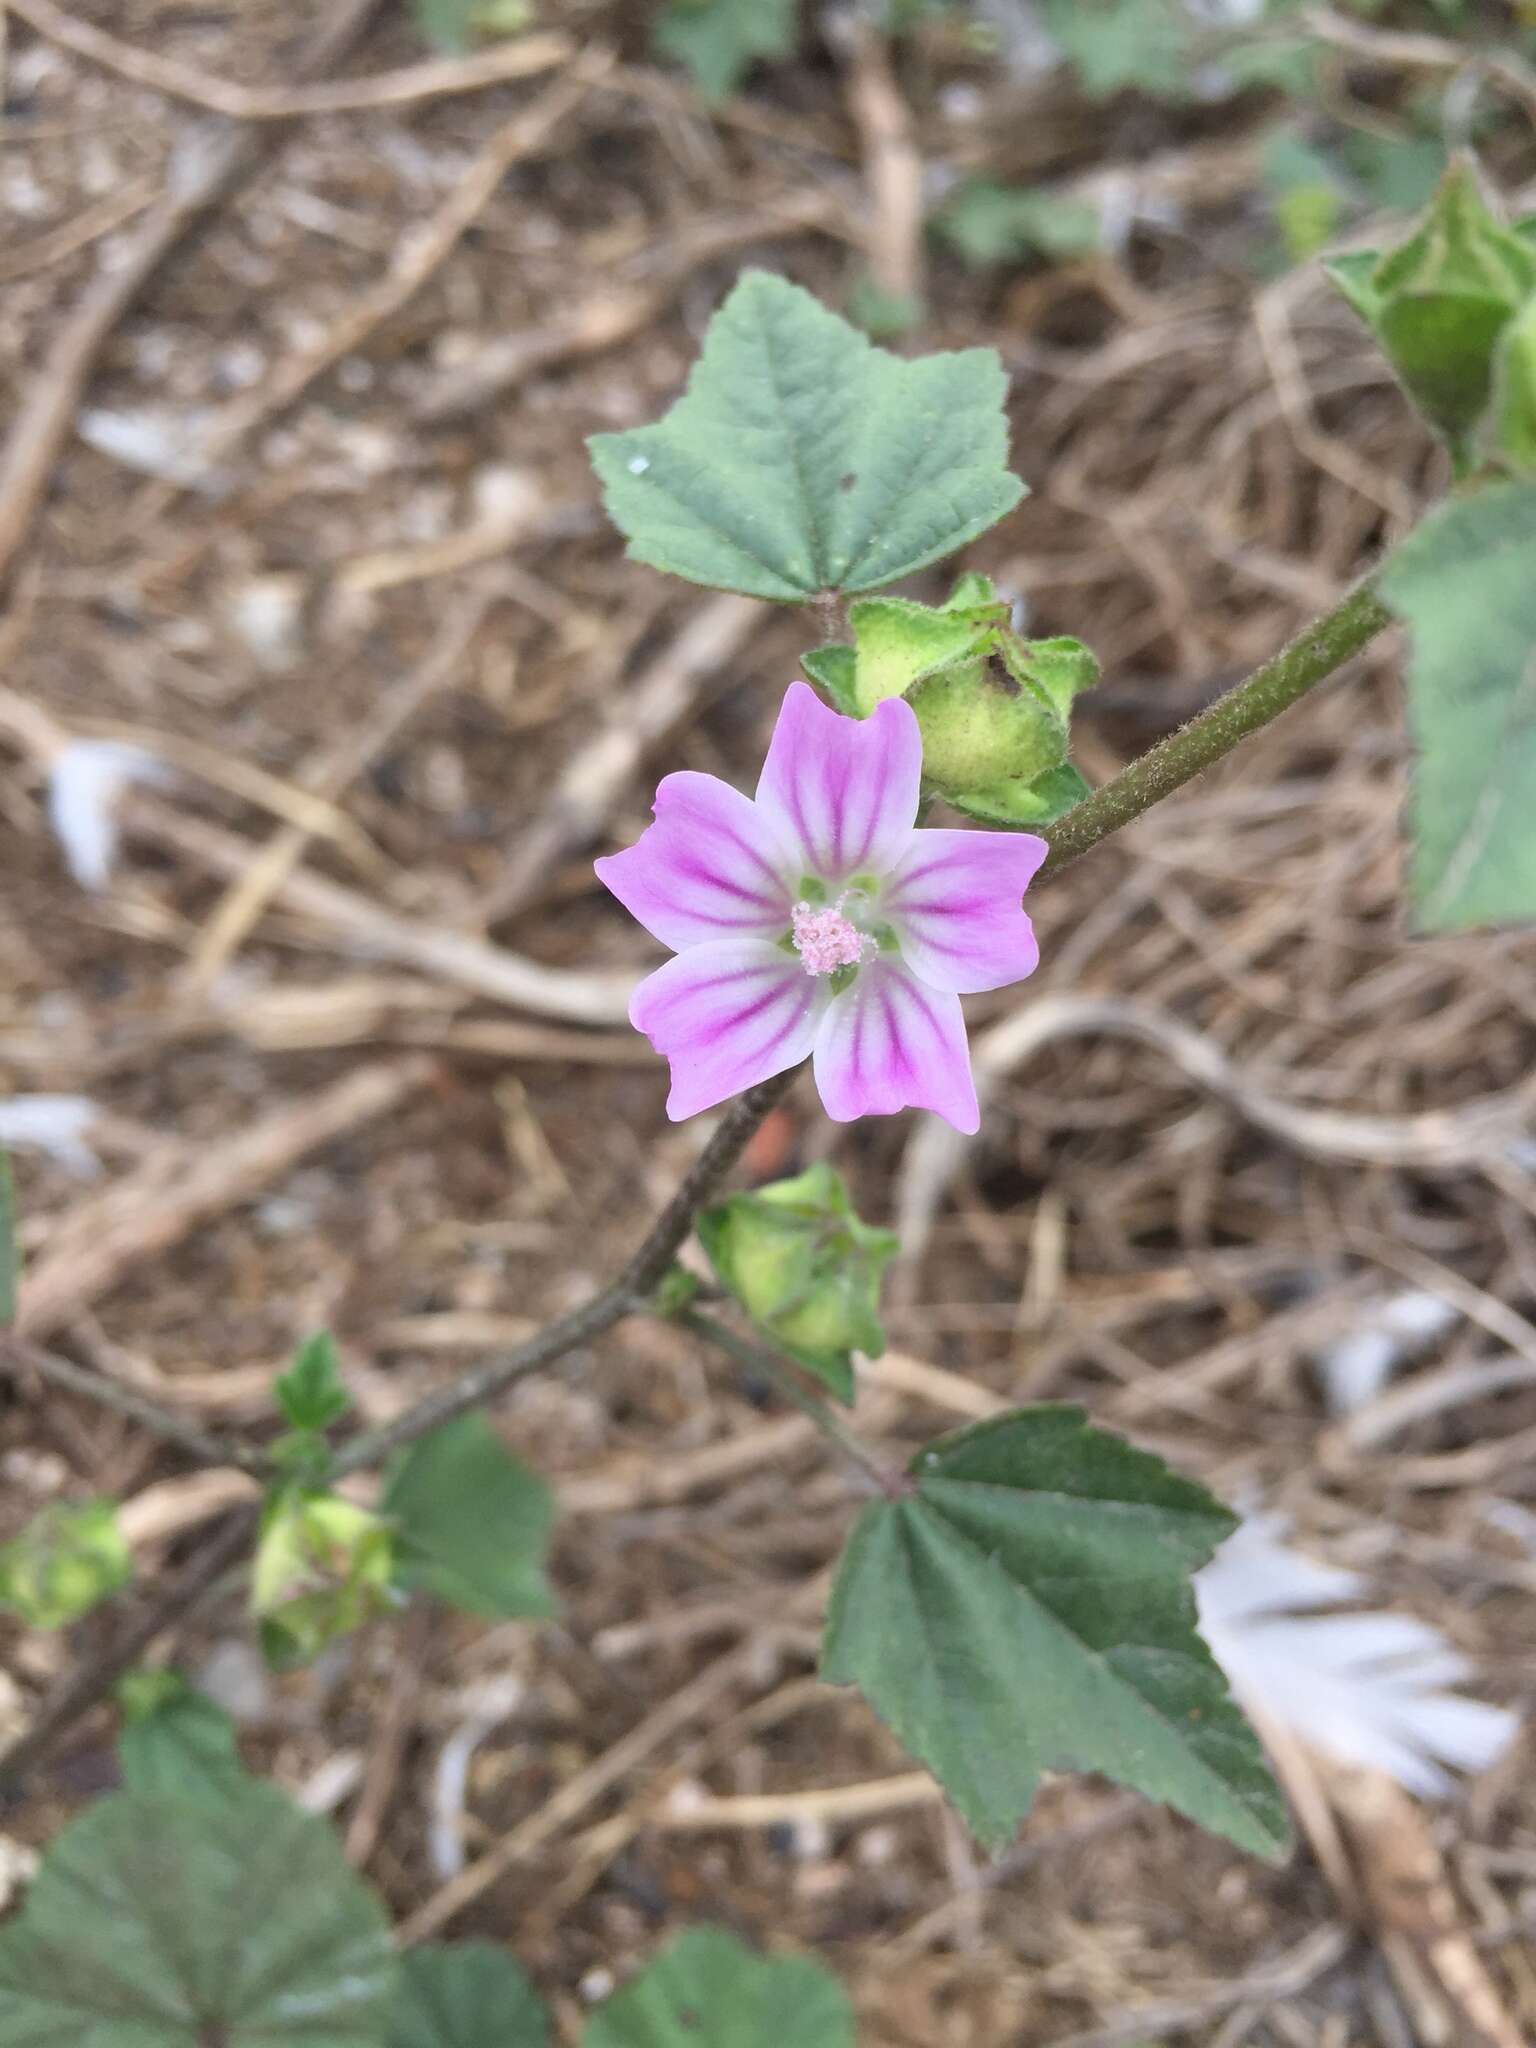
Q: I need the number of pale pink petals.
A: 5